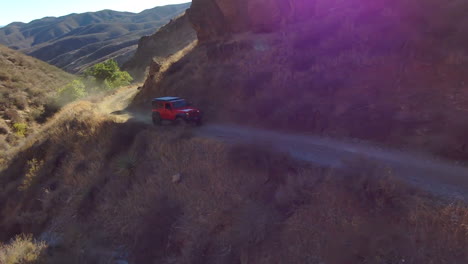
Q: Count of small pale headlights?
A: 2